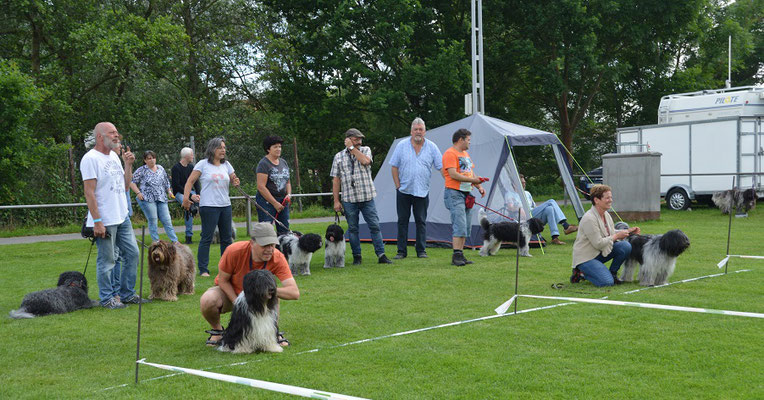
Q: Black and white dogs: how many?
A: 5